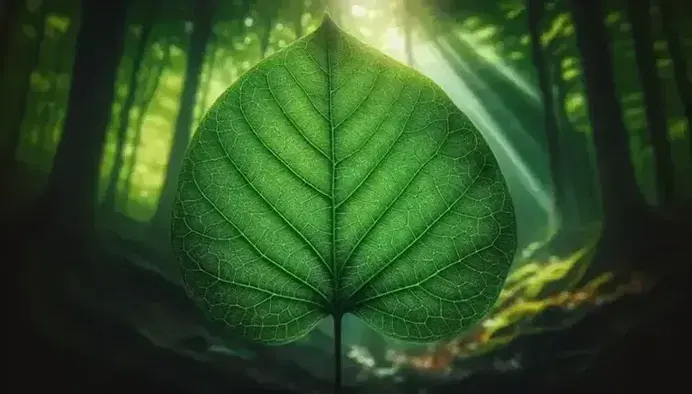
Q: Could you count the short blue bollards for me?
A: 0